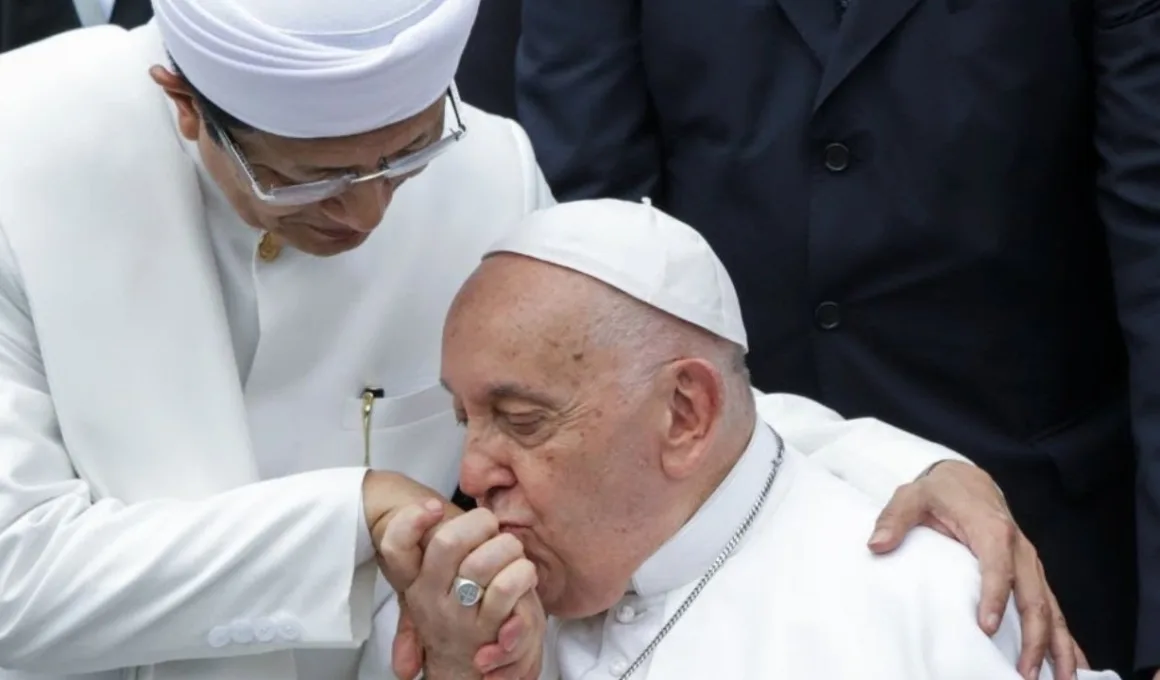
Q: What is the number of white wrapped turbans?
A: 1